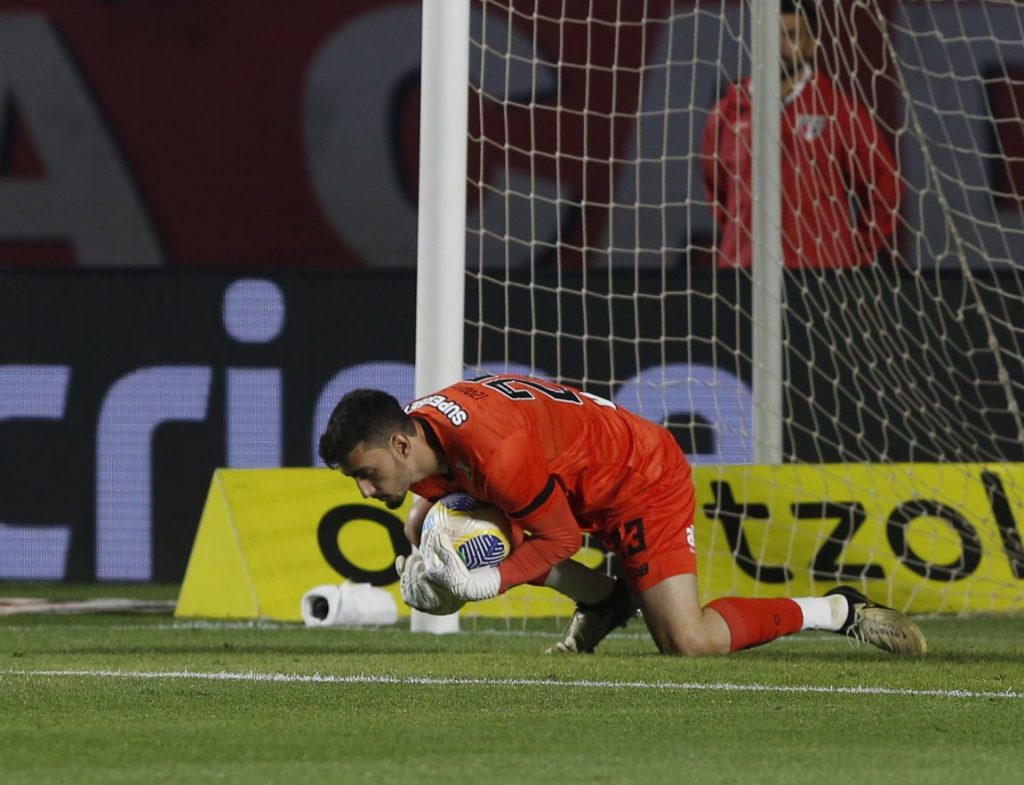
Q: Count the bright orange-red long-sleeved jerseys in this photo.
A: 1